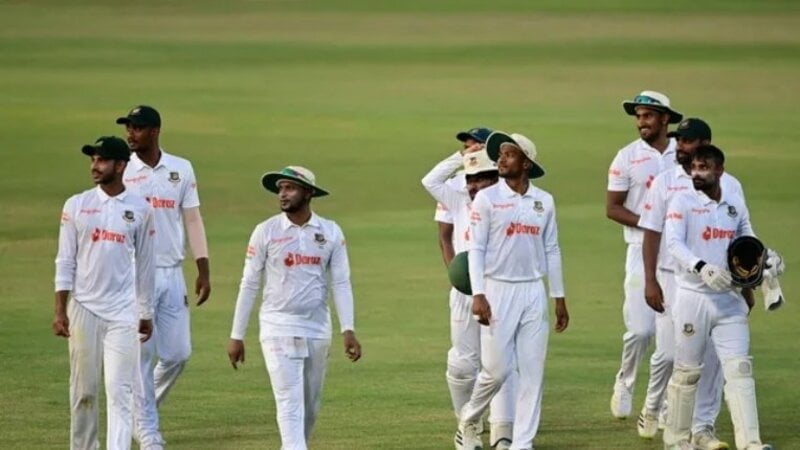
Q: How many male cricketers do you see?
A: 9